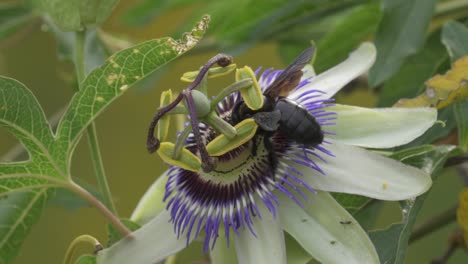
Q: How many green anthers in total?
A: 5